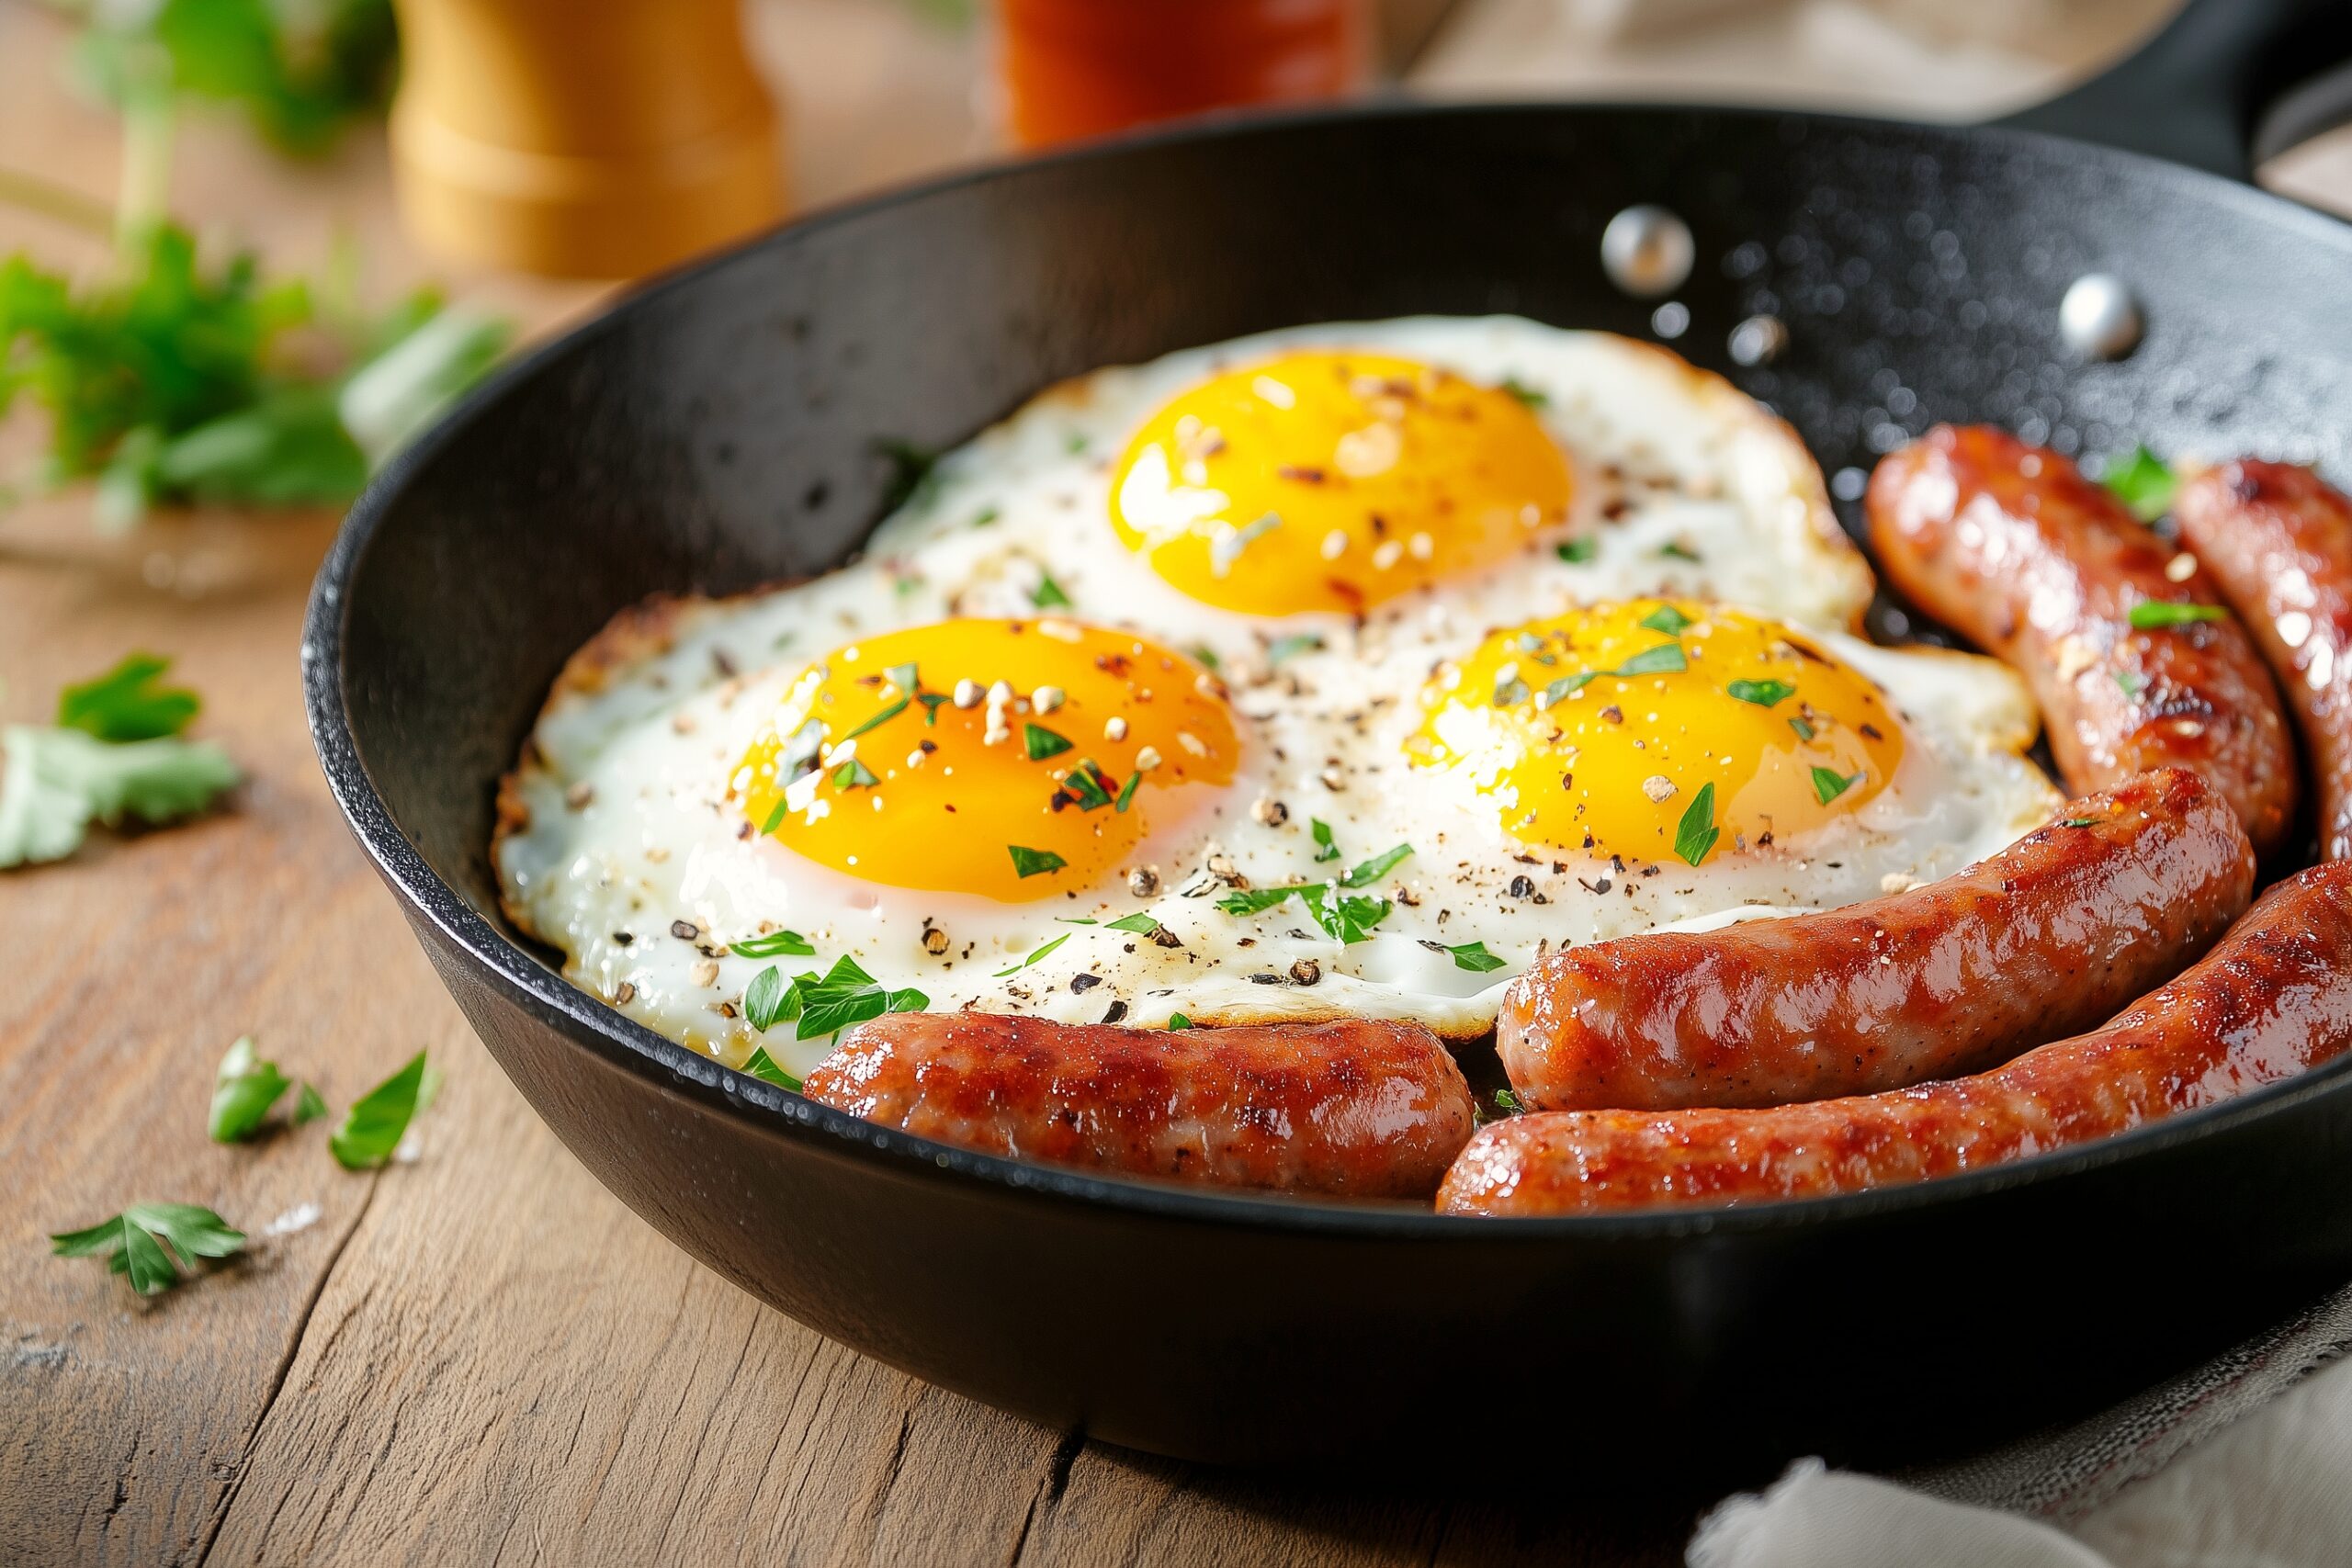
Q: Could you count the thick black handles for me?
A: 1